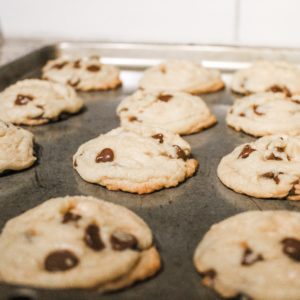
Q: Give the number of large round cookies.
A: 11